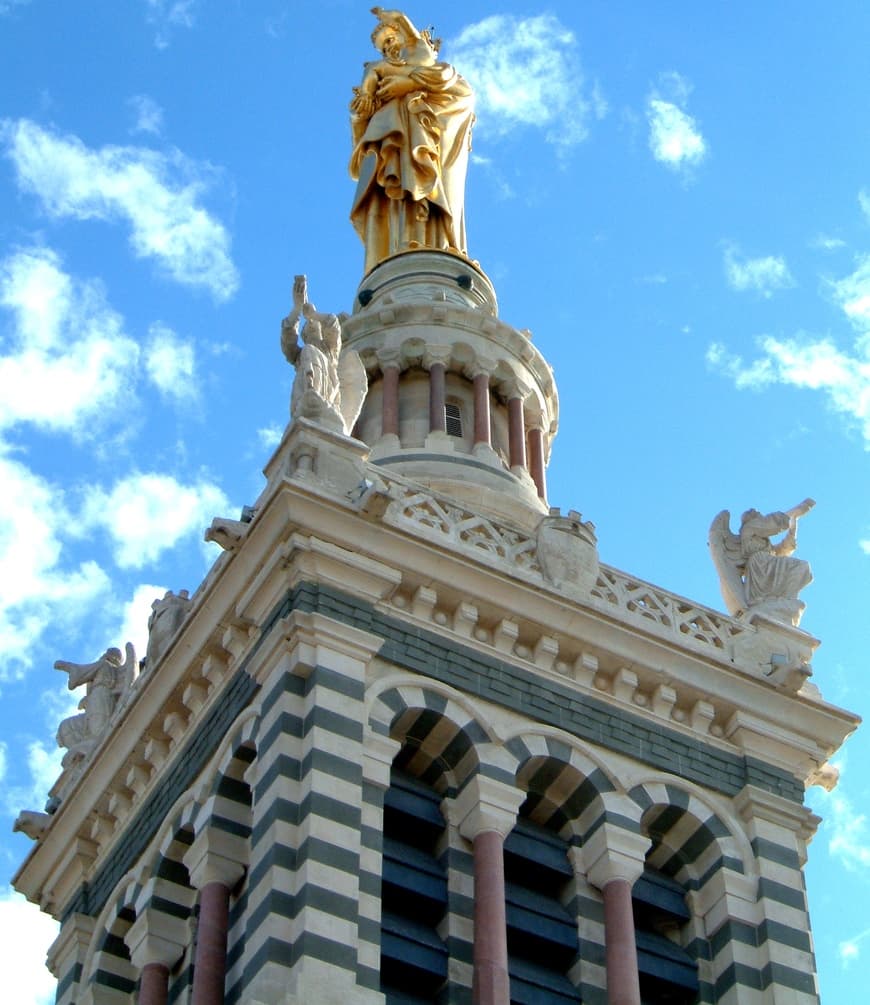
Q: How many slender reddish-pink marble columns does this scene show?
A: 9